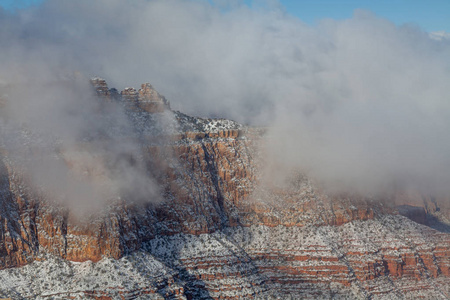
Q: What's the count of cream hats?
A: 0